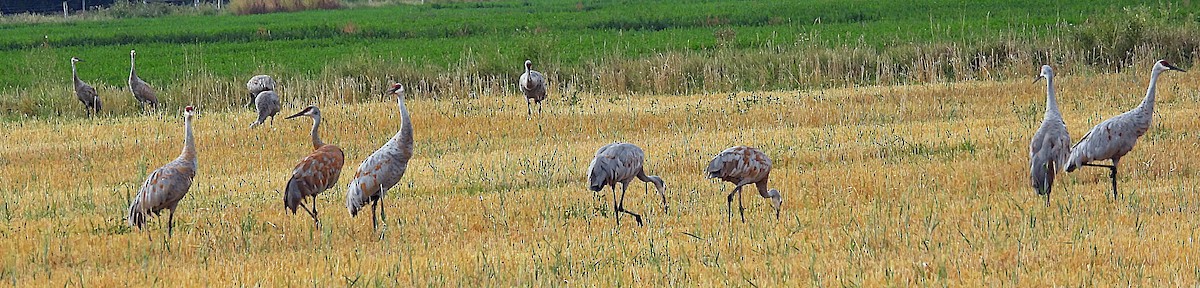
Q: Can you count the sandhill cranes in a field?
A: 12